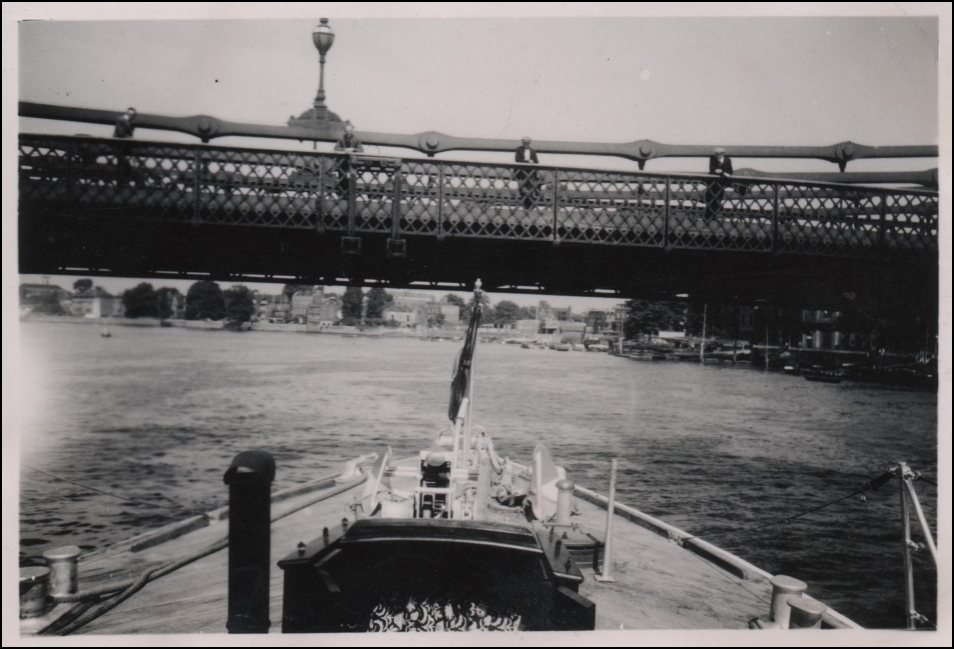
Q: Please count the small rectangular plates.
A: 2